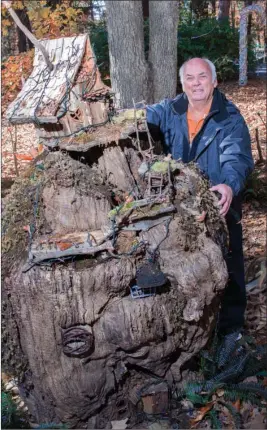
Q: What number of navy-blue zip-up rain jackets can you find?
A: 1